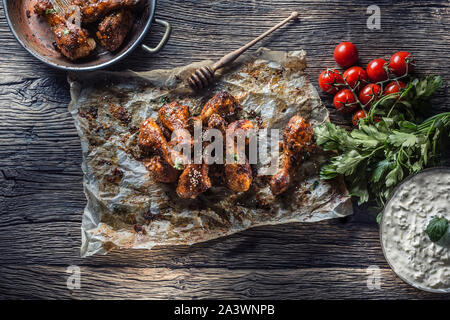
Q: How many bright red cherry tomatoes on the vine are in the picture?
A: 9